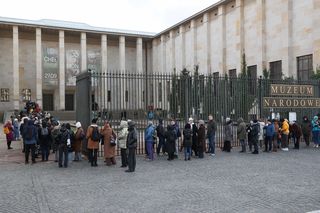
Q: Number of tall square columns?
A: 7